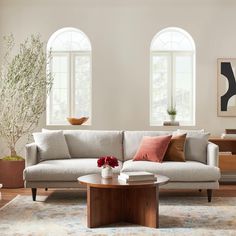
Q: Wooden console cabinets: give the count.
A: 1